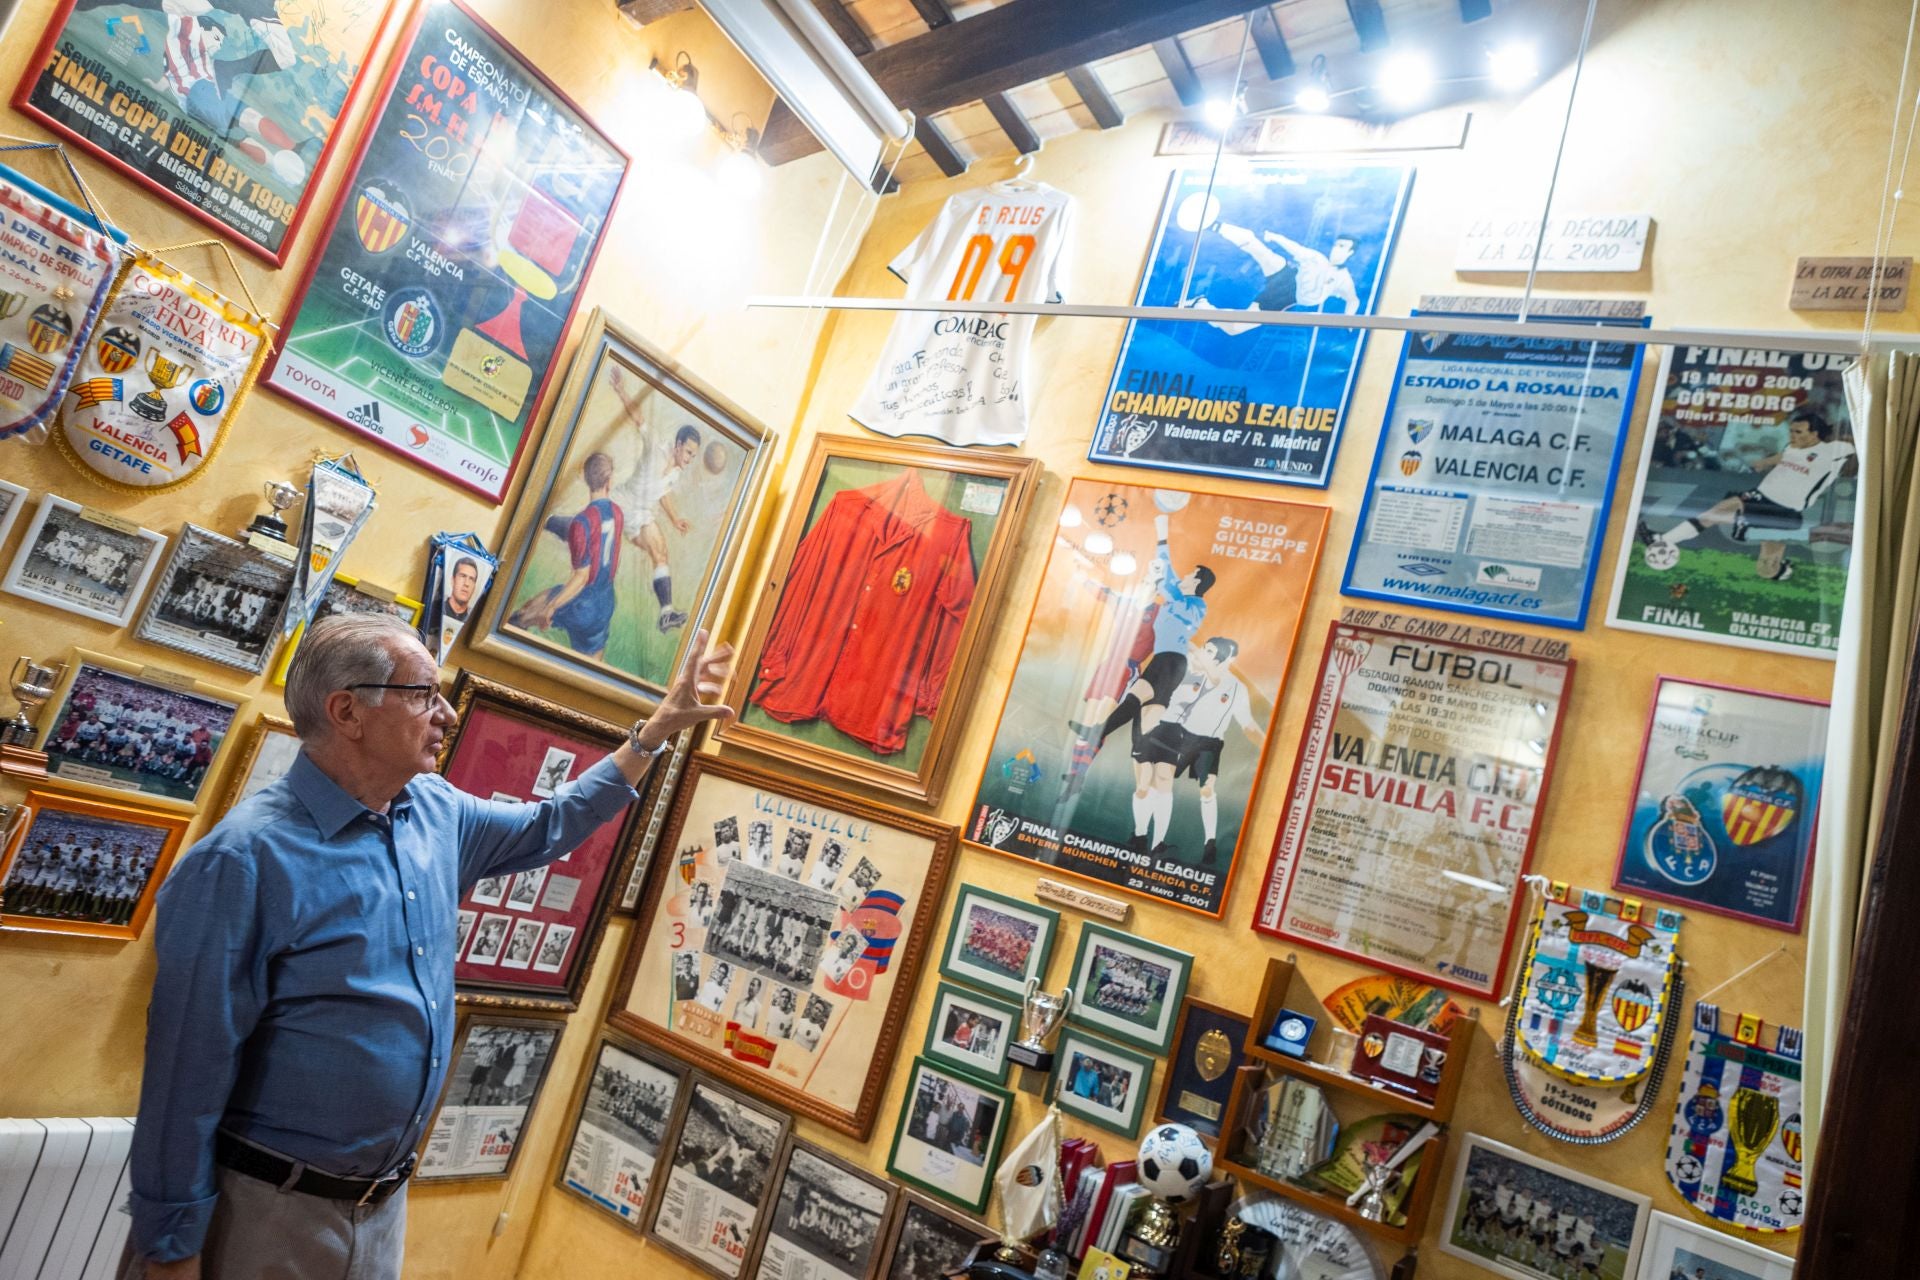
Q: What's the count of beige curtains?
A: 1